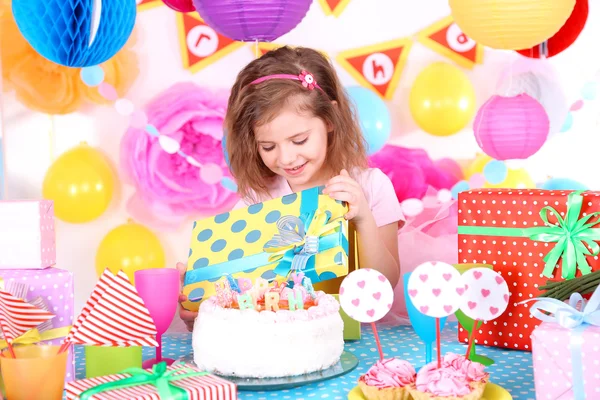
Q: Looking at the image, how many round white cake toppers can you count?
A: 3